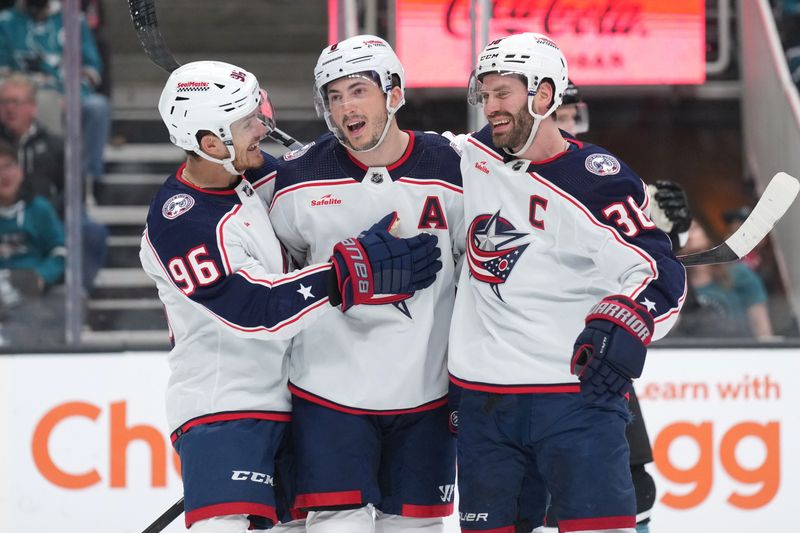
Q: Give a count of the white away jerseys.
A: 3